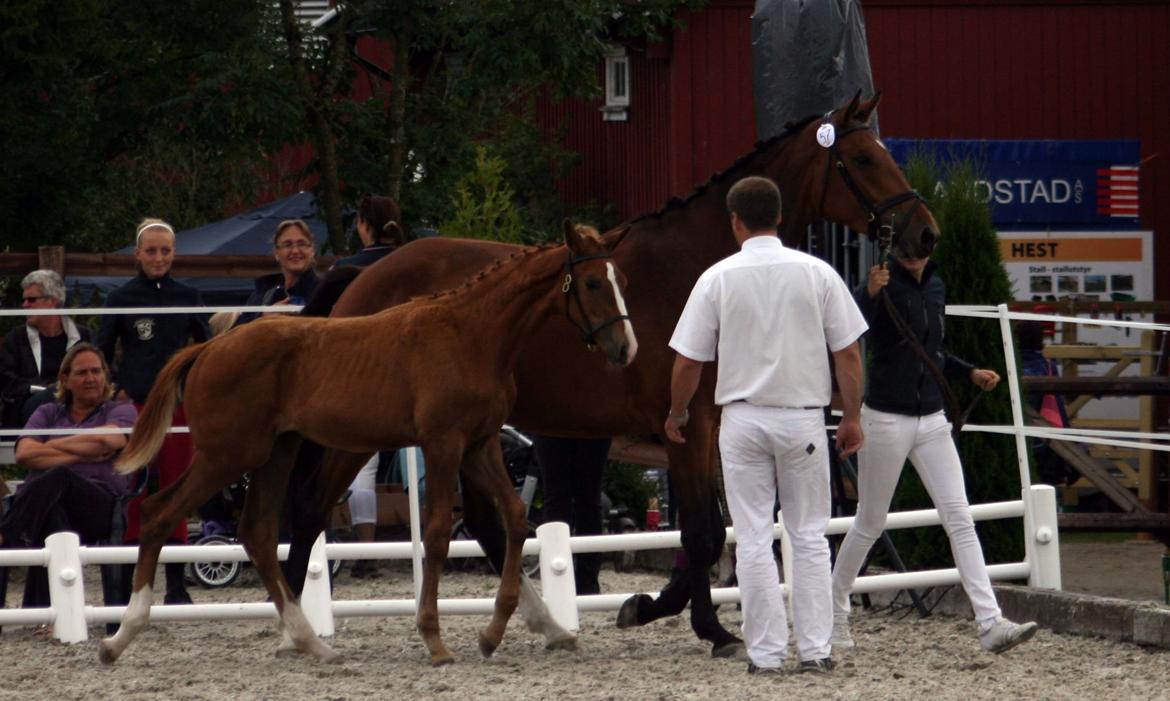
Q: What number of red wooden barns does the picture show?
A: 1